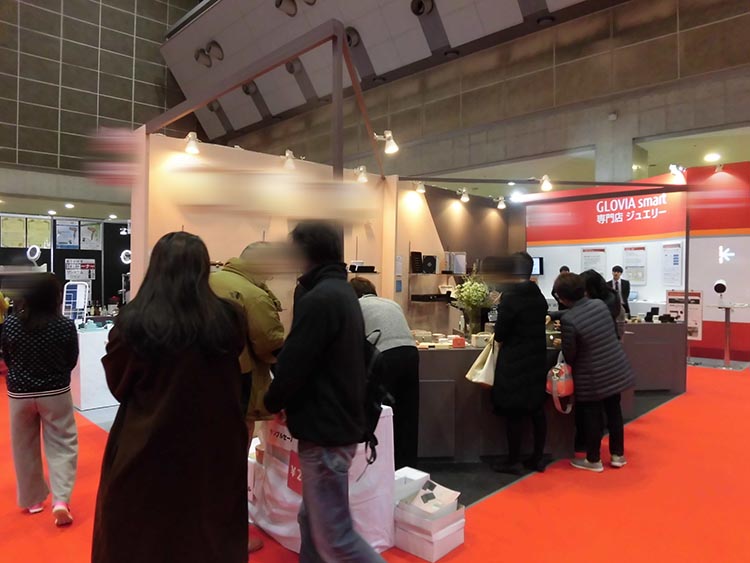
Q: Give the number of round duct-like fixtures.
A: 9